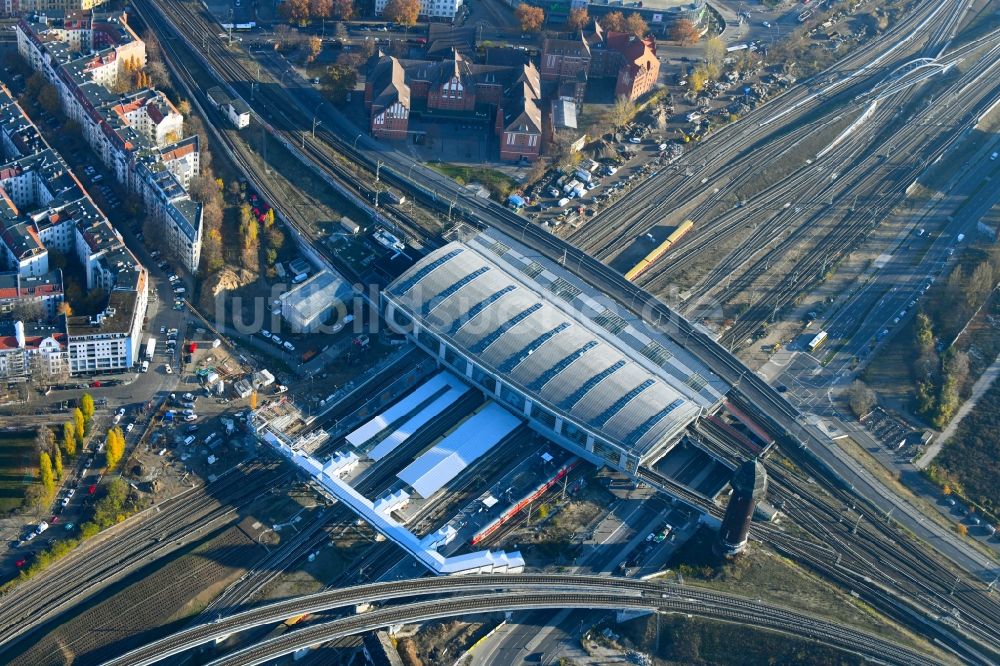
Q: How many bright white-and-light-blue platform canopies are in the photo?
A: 3